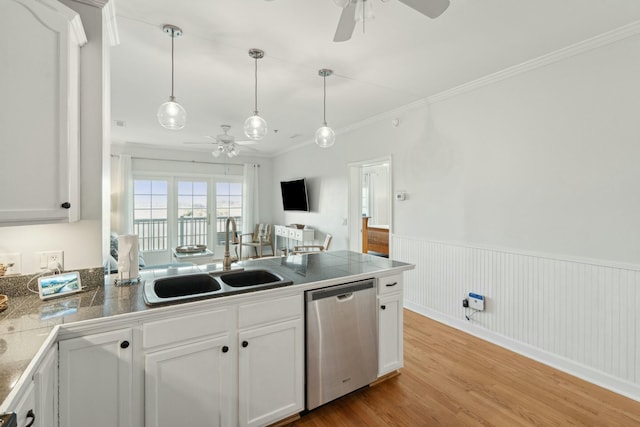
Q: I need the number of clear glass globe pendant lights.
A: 3